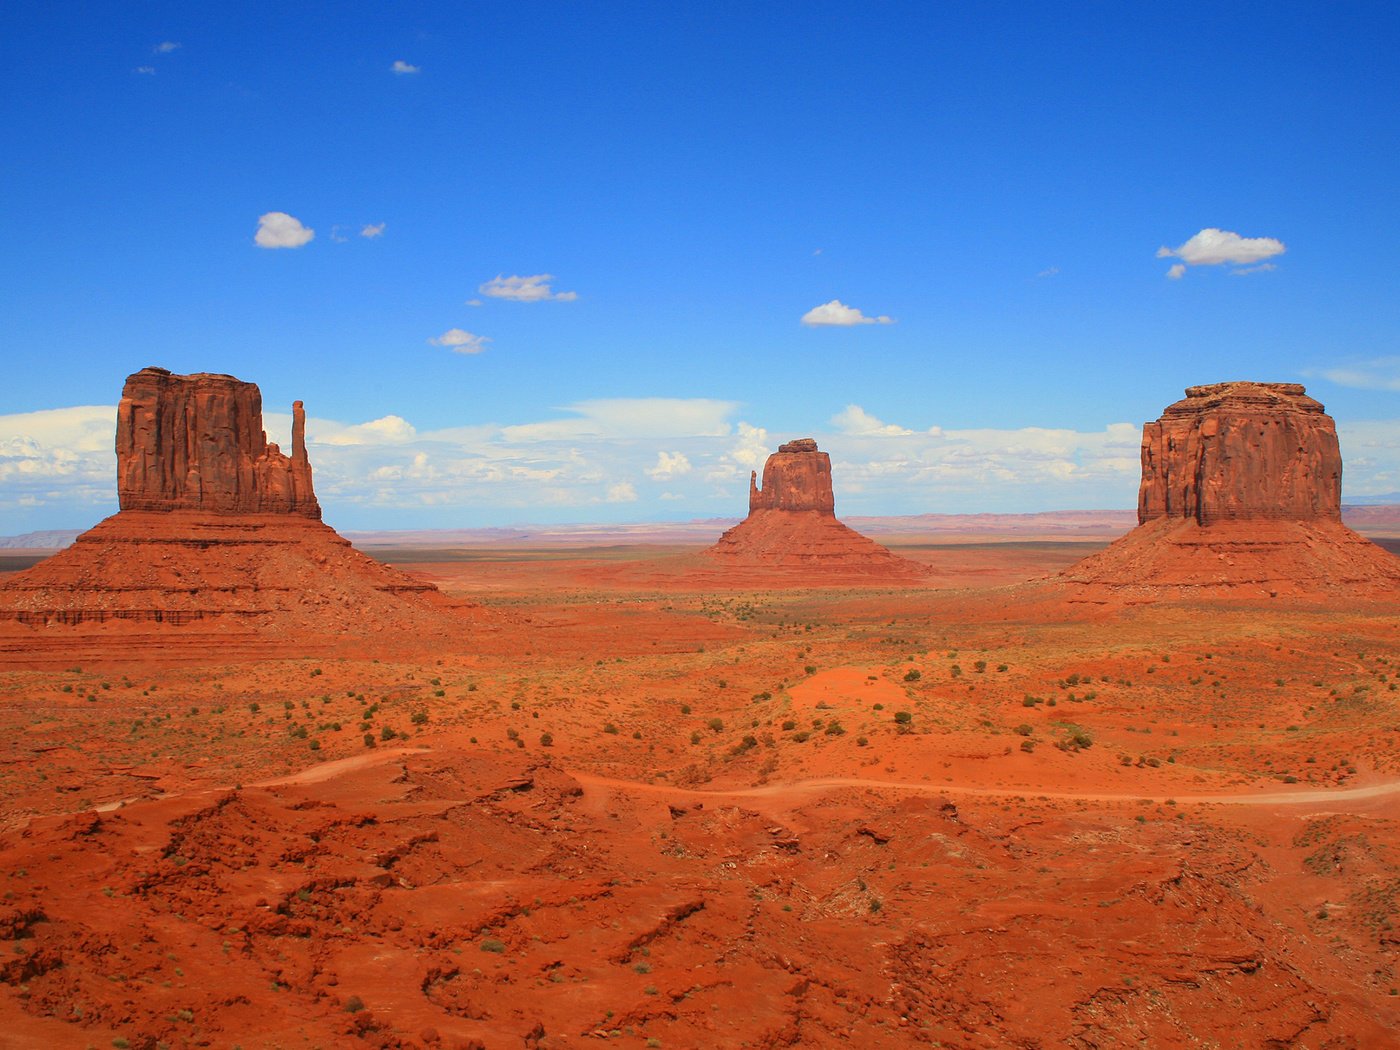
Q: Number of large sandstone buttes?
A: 3